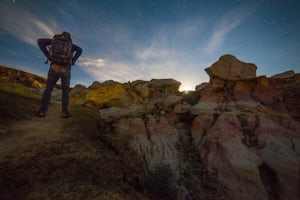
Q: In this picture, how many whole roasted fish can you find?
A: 0